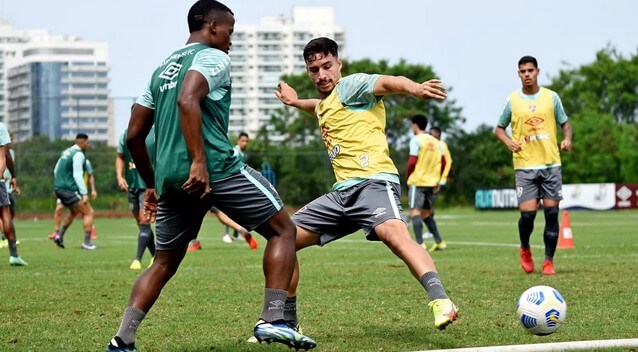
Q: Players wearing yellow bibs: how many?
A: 4